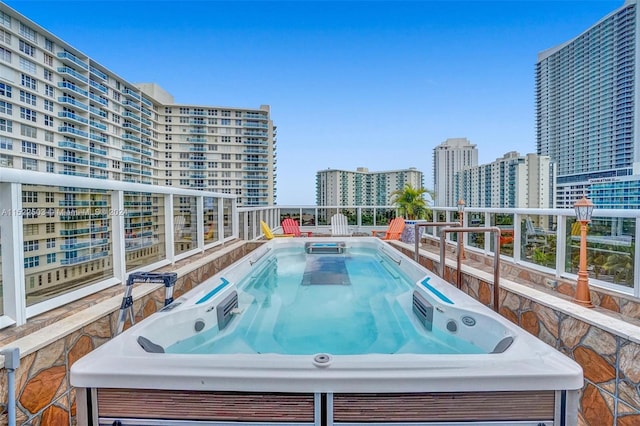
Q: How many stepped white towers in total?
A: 1